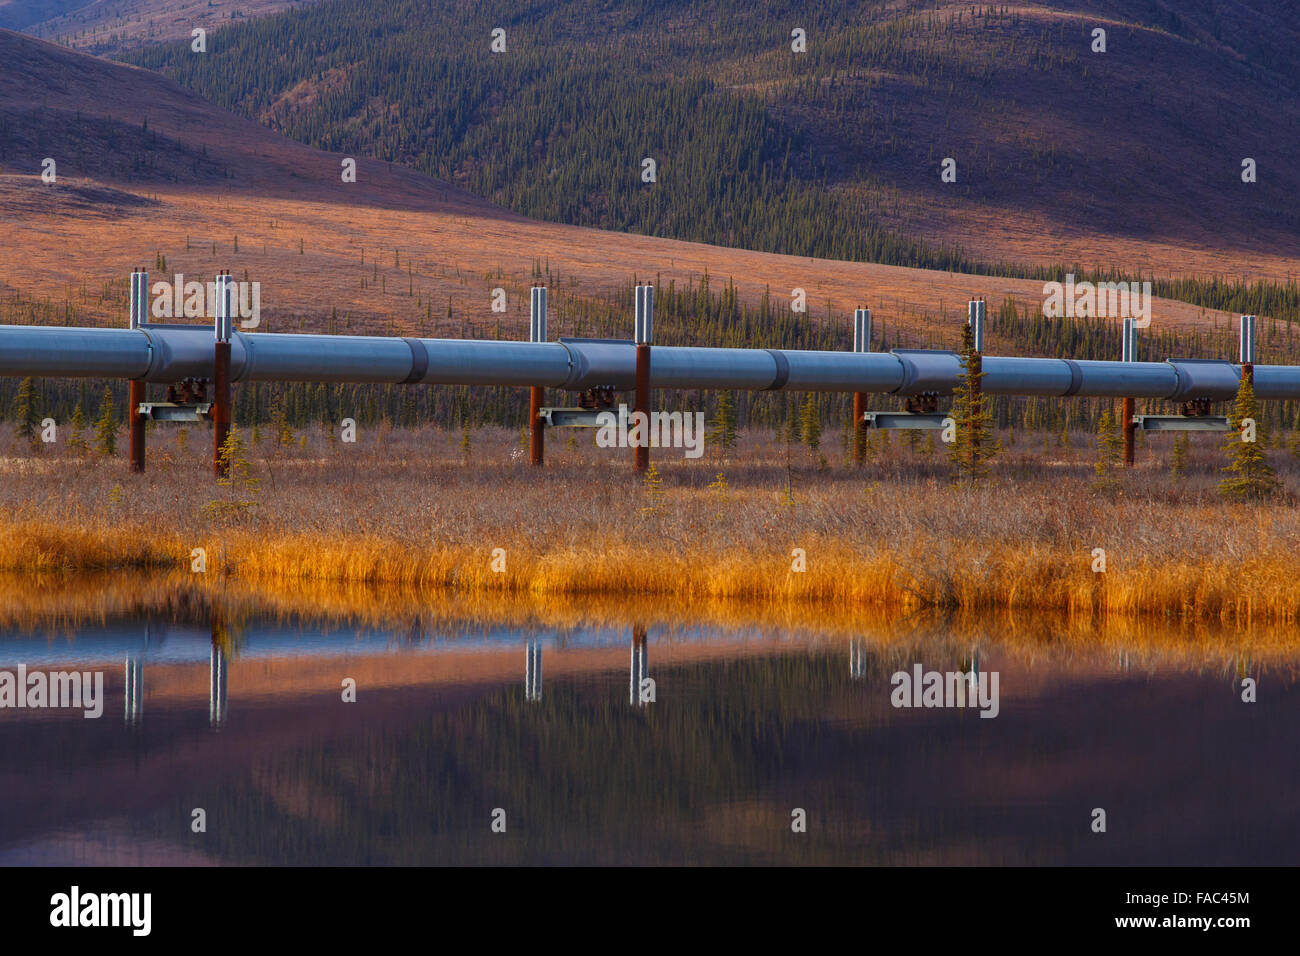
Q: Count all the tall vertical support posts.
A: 8